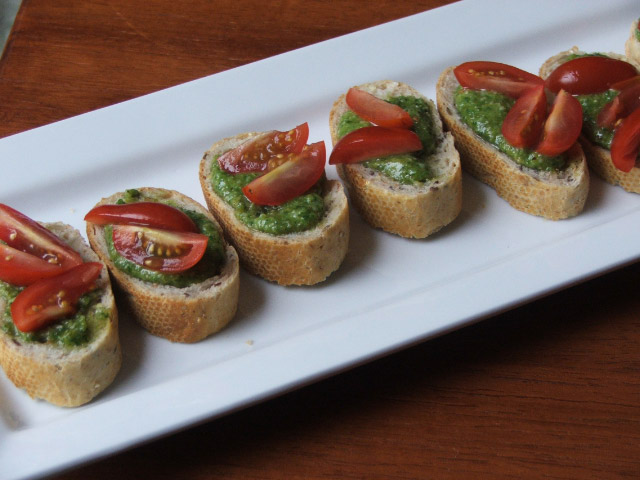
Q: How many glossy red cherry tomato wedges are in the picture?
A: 15